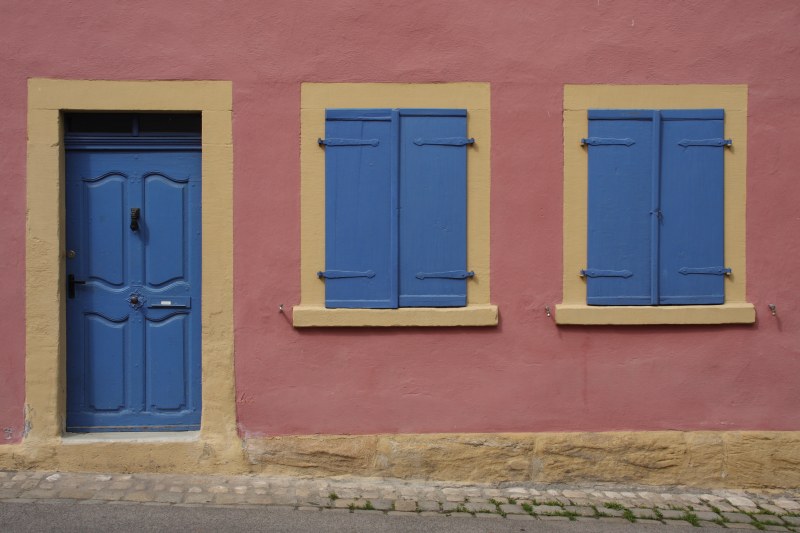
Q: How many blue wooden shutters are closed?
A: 4